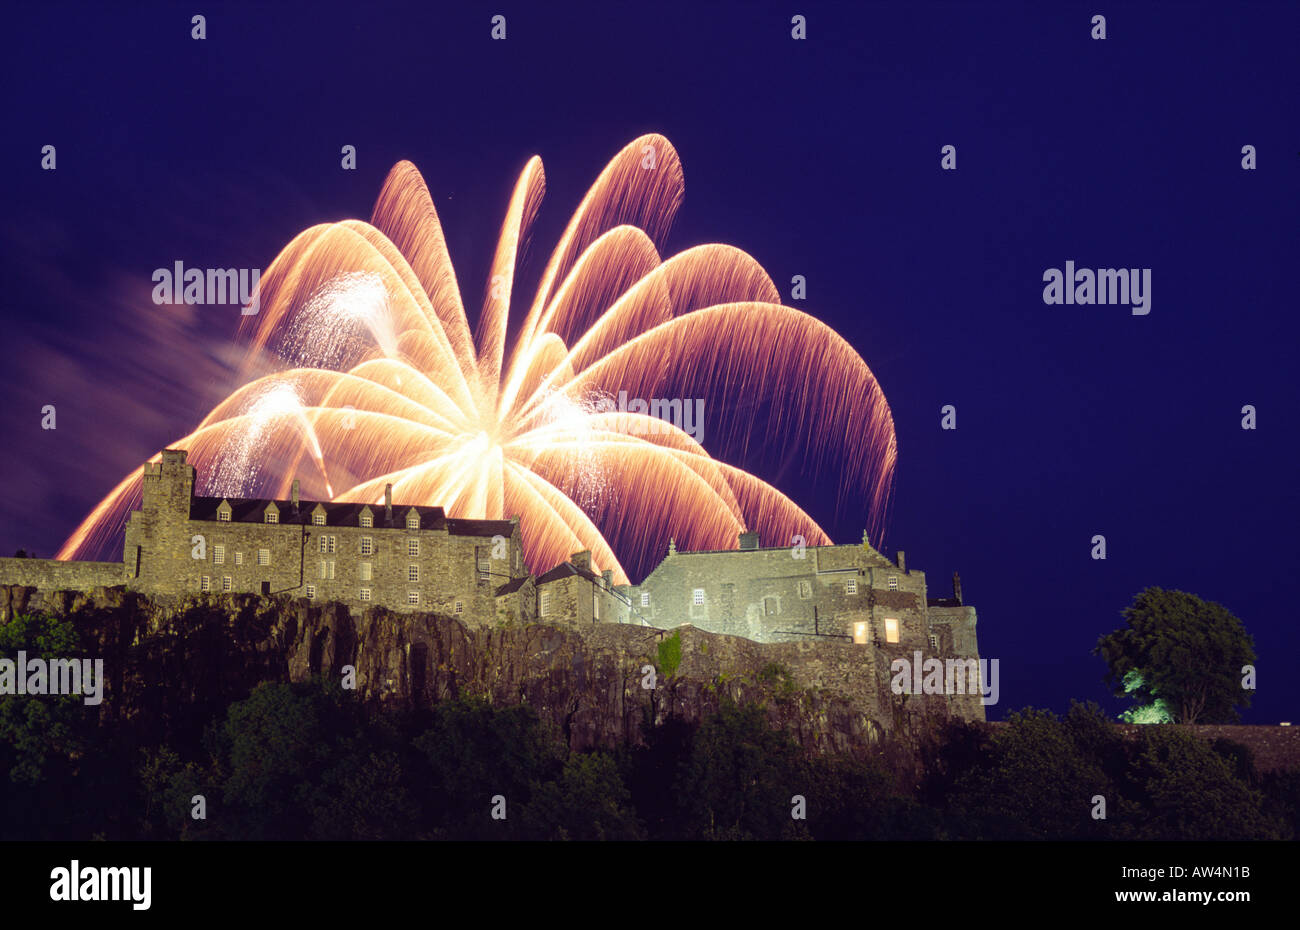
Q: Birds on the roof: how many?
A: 0